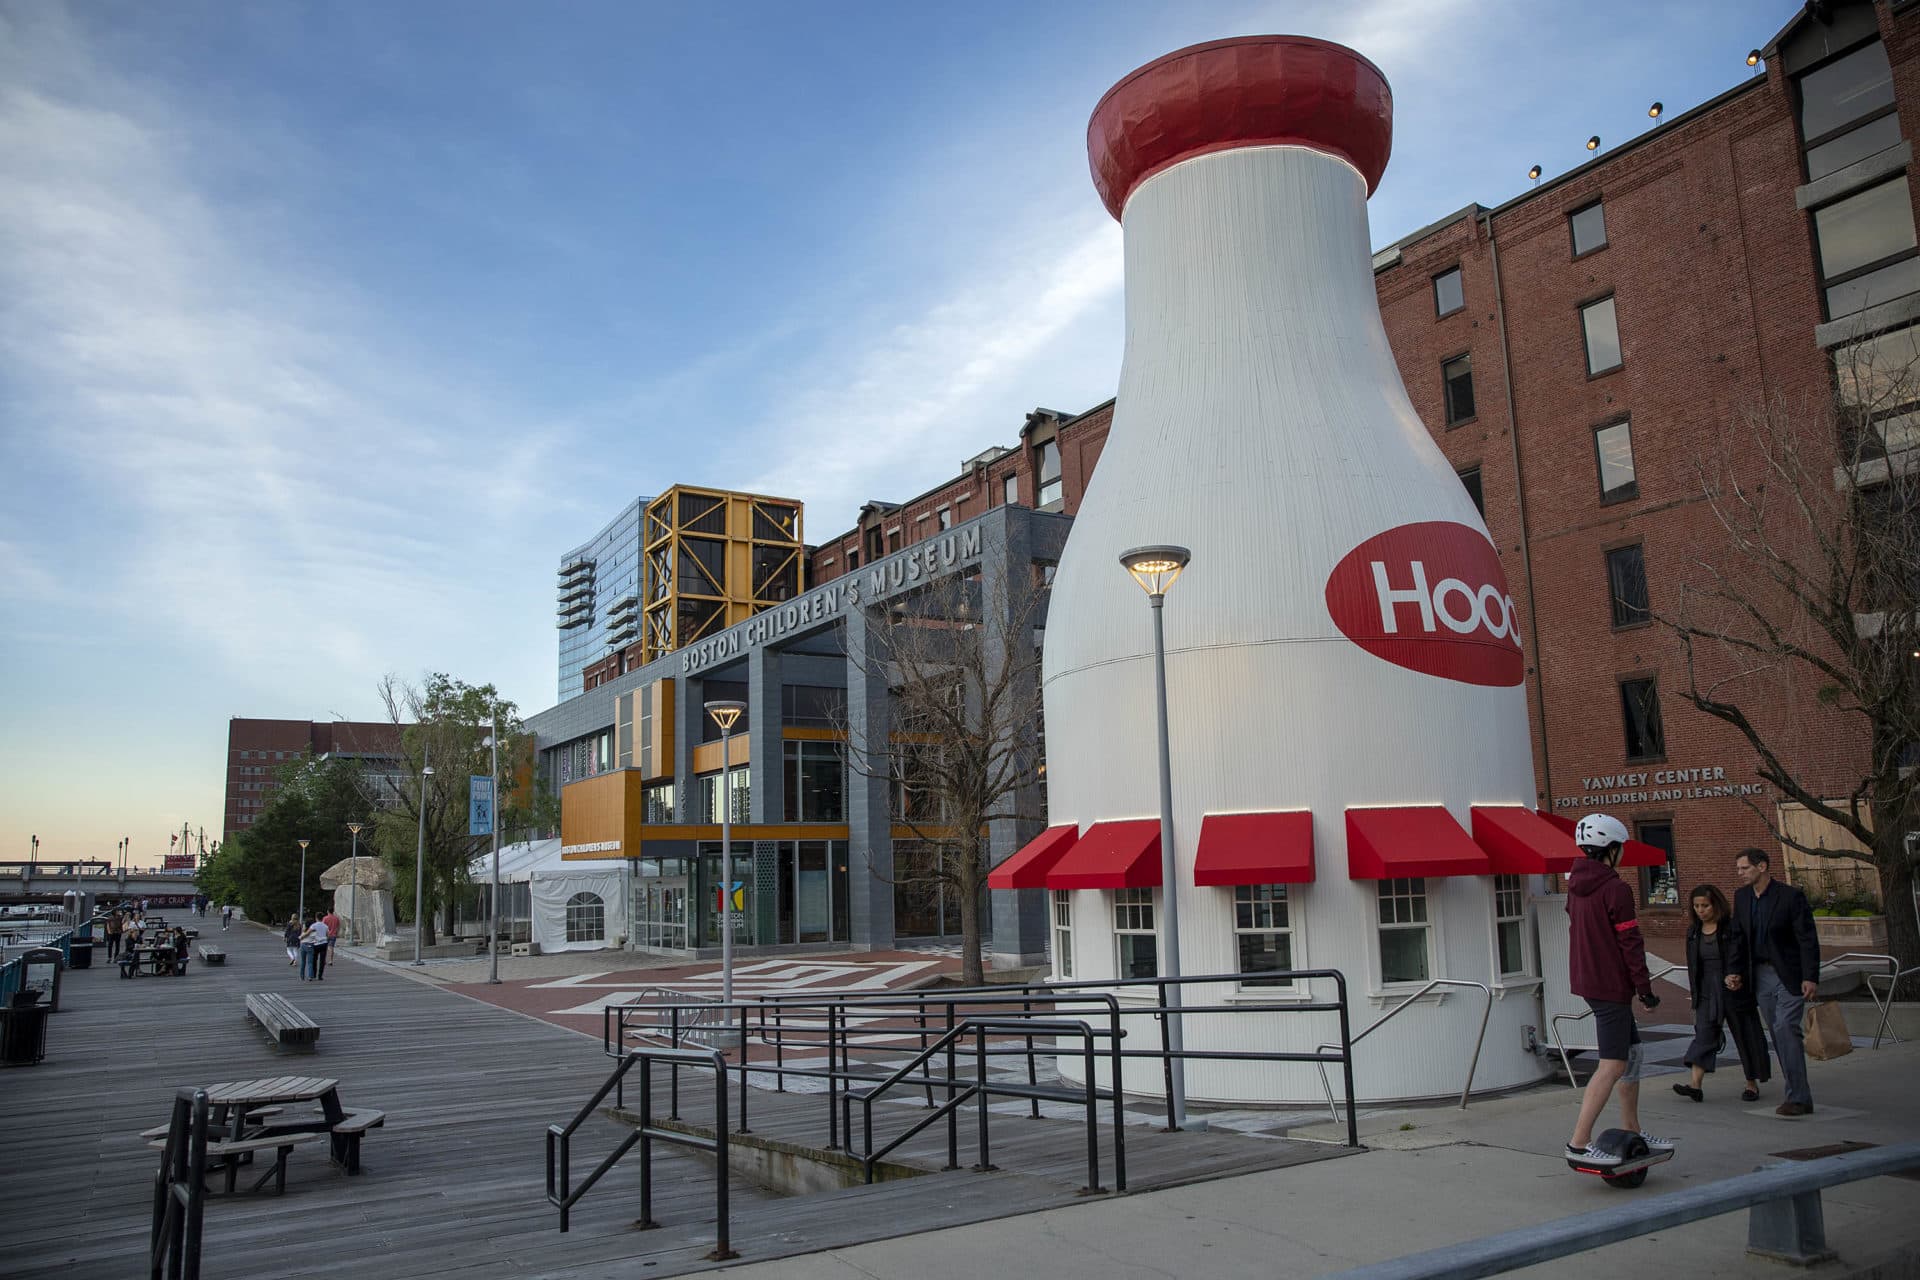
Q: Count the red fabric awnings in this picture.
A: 6